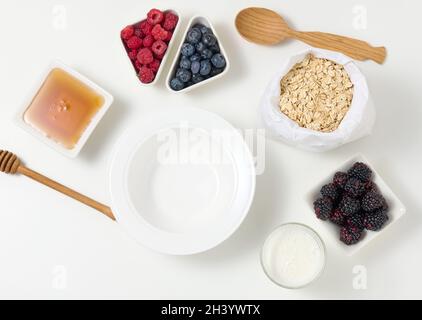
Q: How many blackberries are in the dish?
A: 12